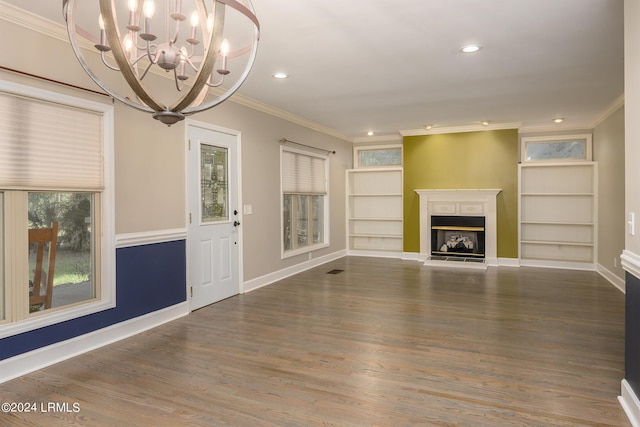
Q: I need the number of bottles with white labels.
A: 0